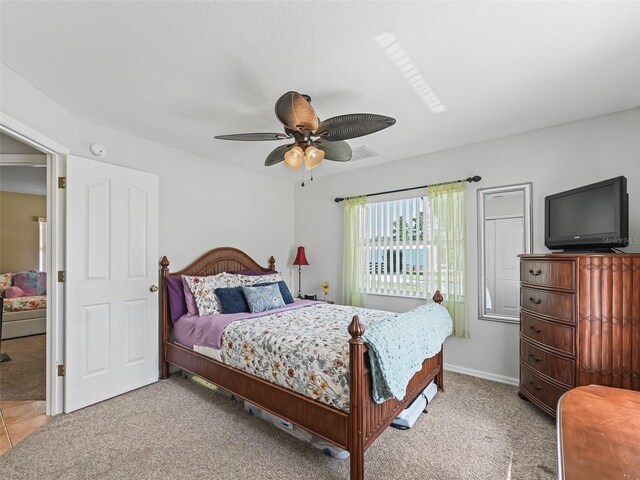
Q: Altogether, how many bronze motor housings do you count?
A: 1